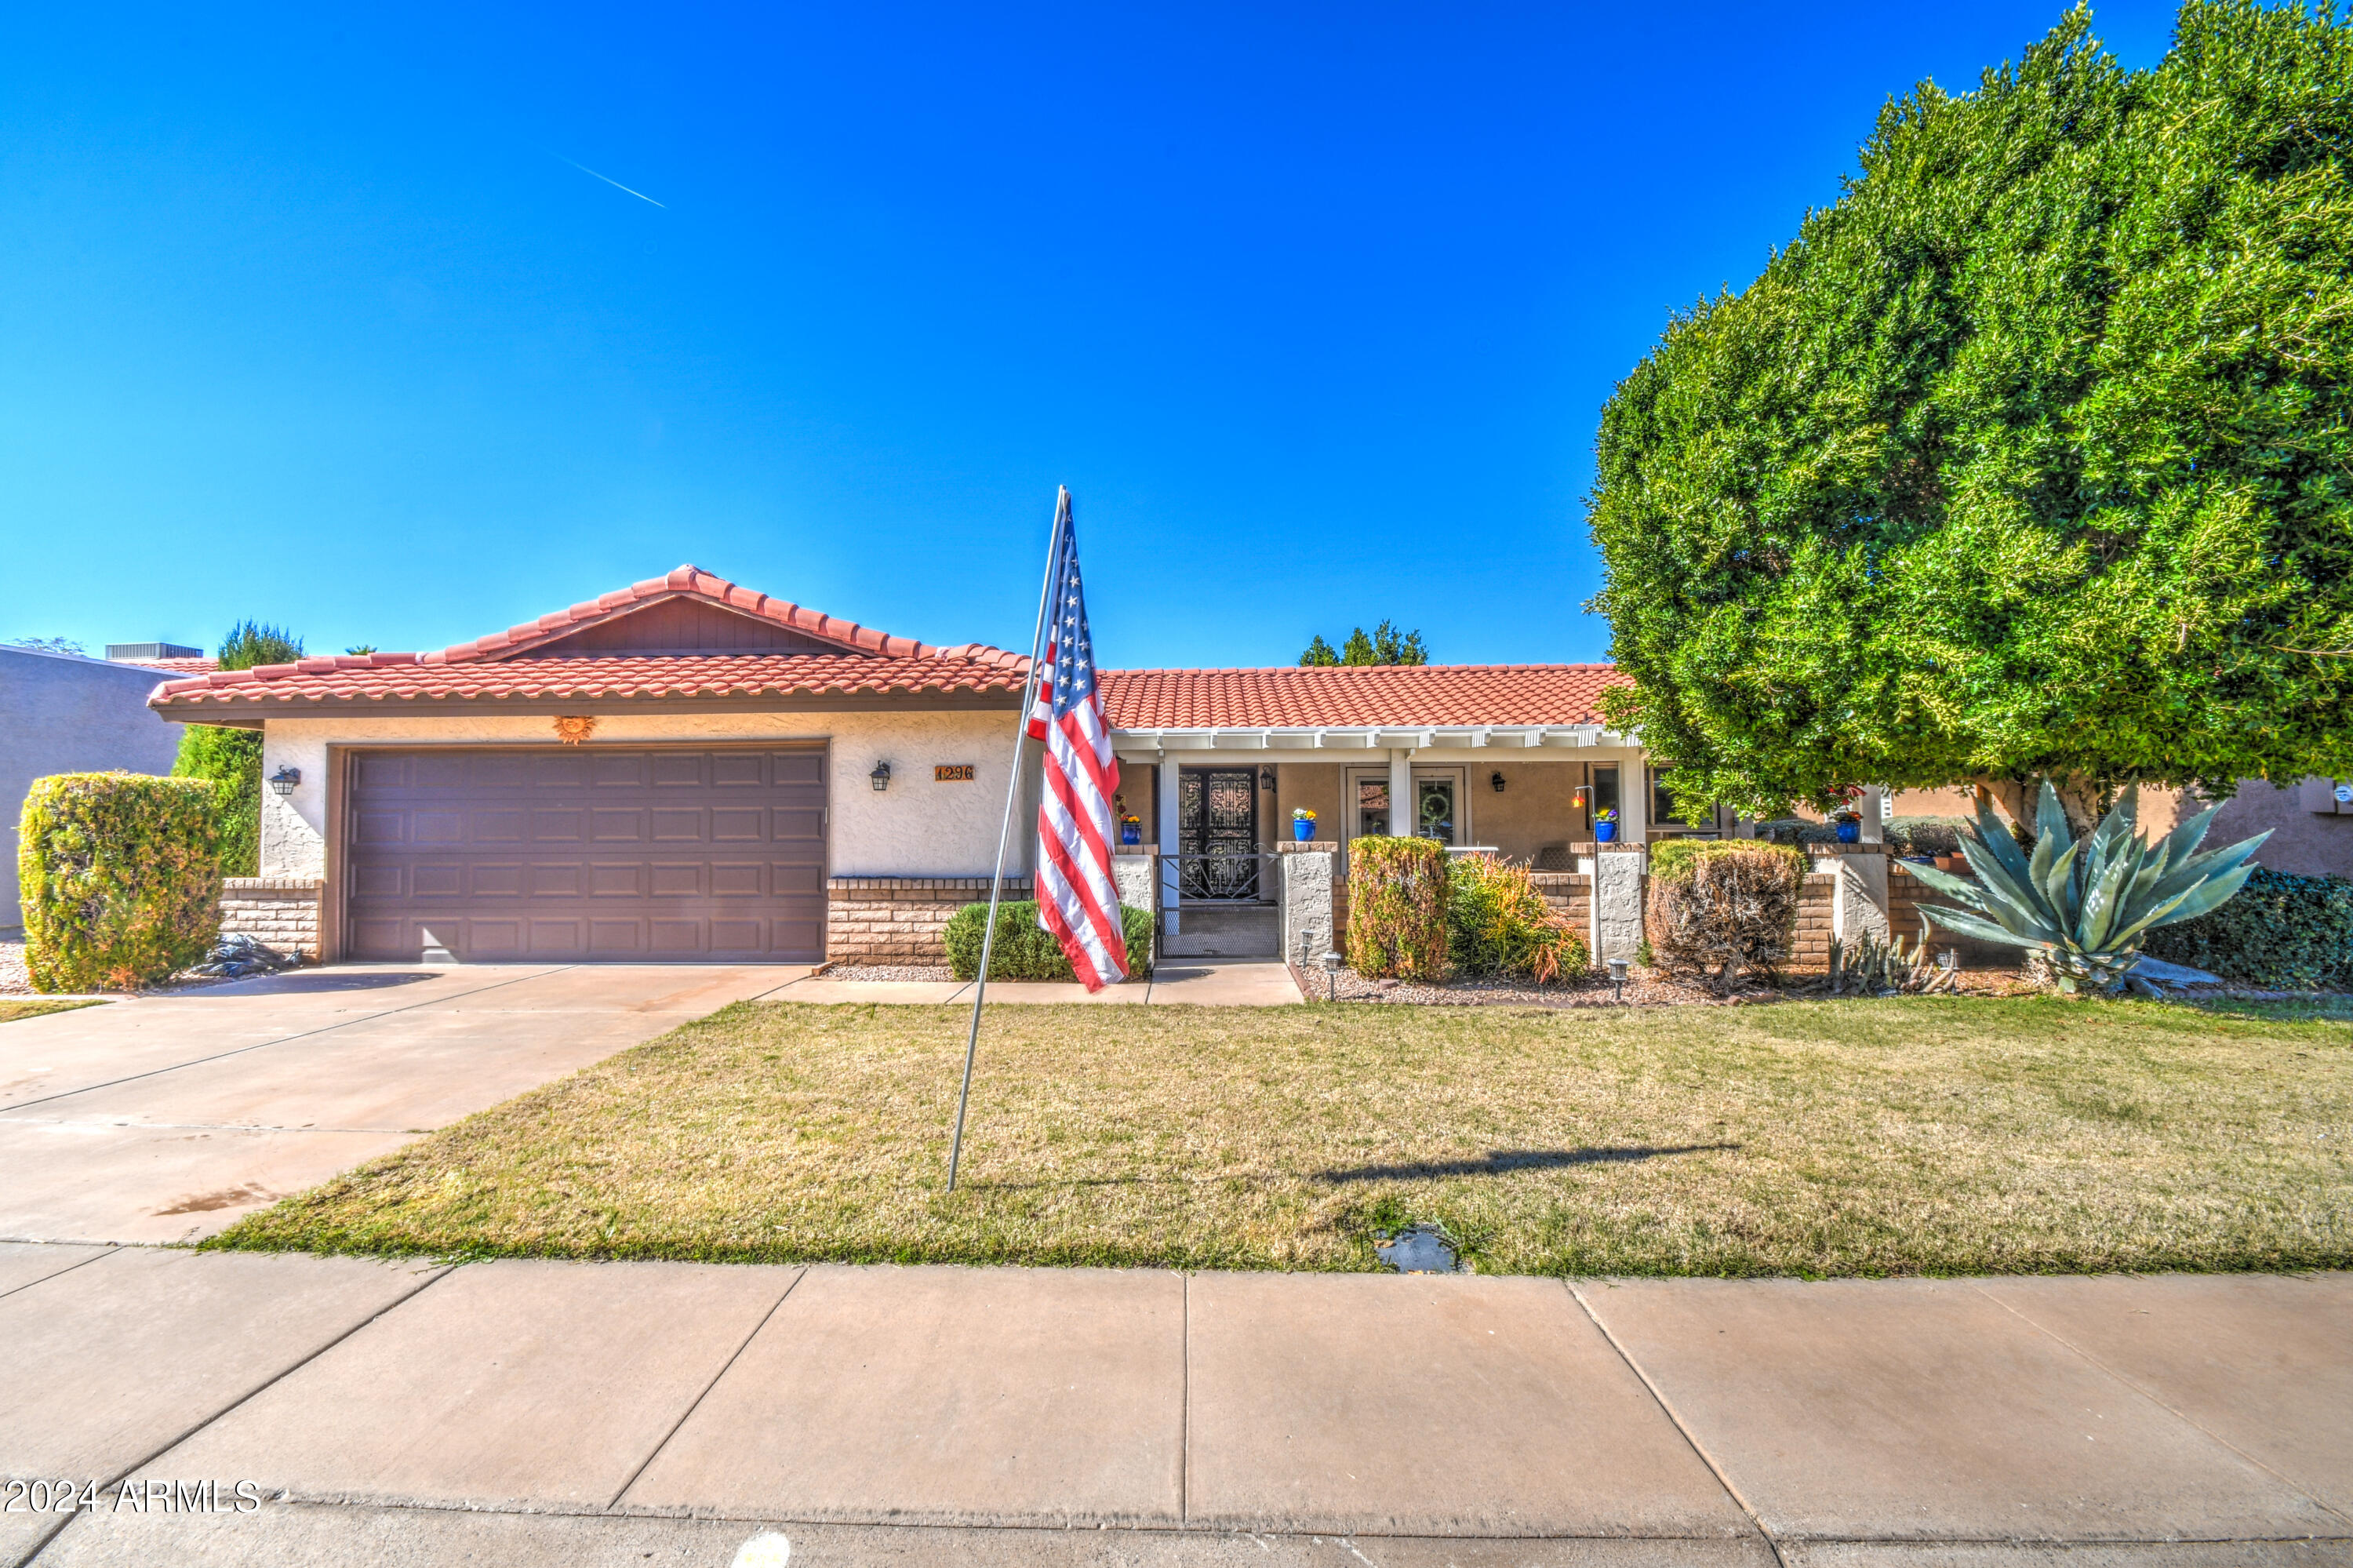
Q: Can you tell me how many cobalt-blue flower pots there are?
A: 4